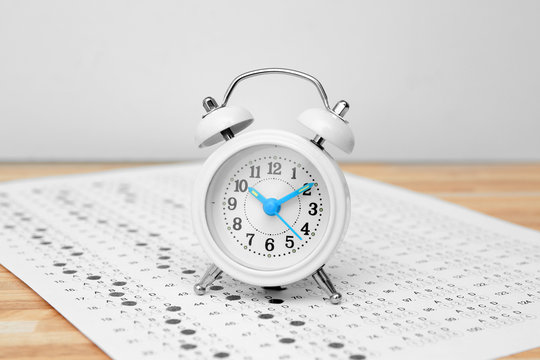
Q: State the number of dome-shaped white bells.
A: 2